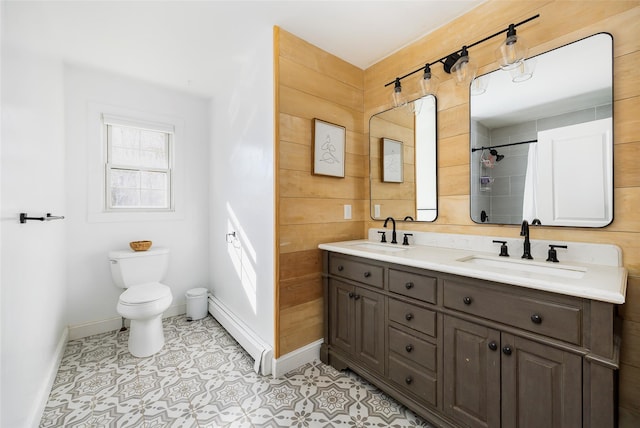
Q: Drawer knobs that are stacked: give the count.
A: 4